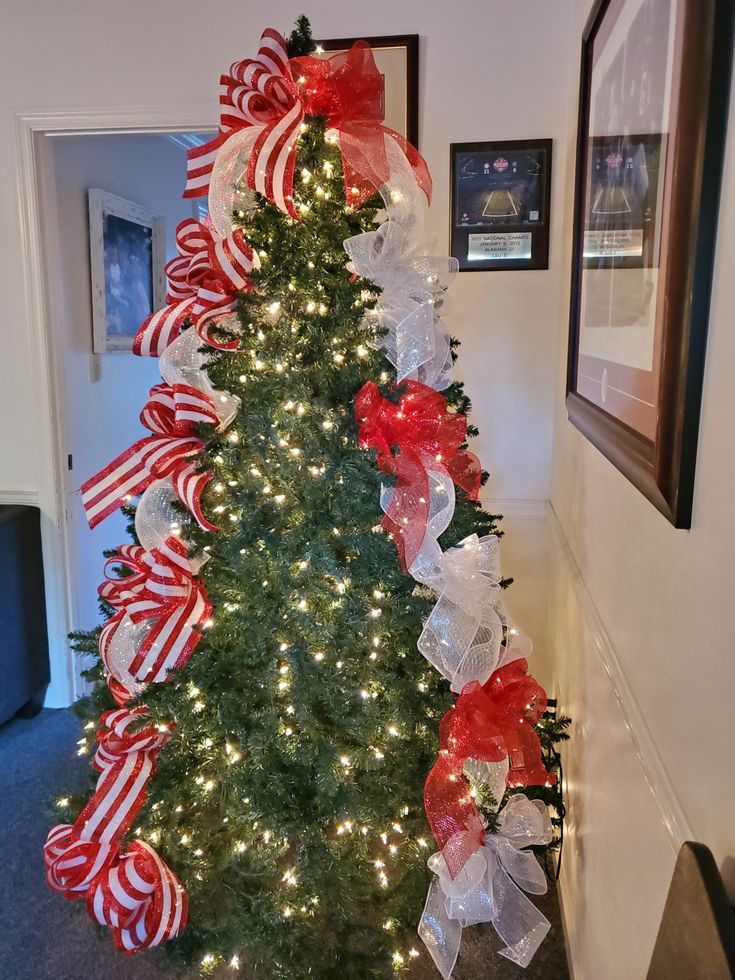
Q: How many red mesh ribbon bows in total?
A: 3